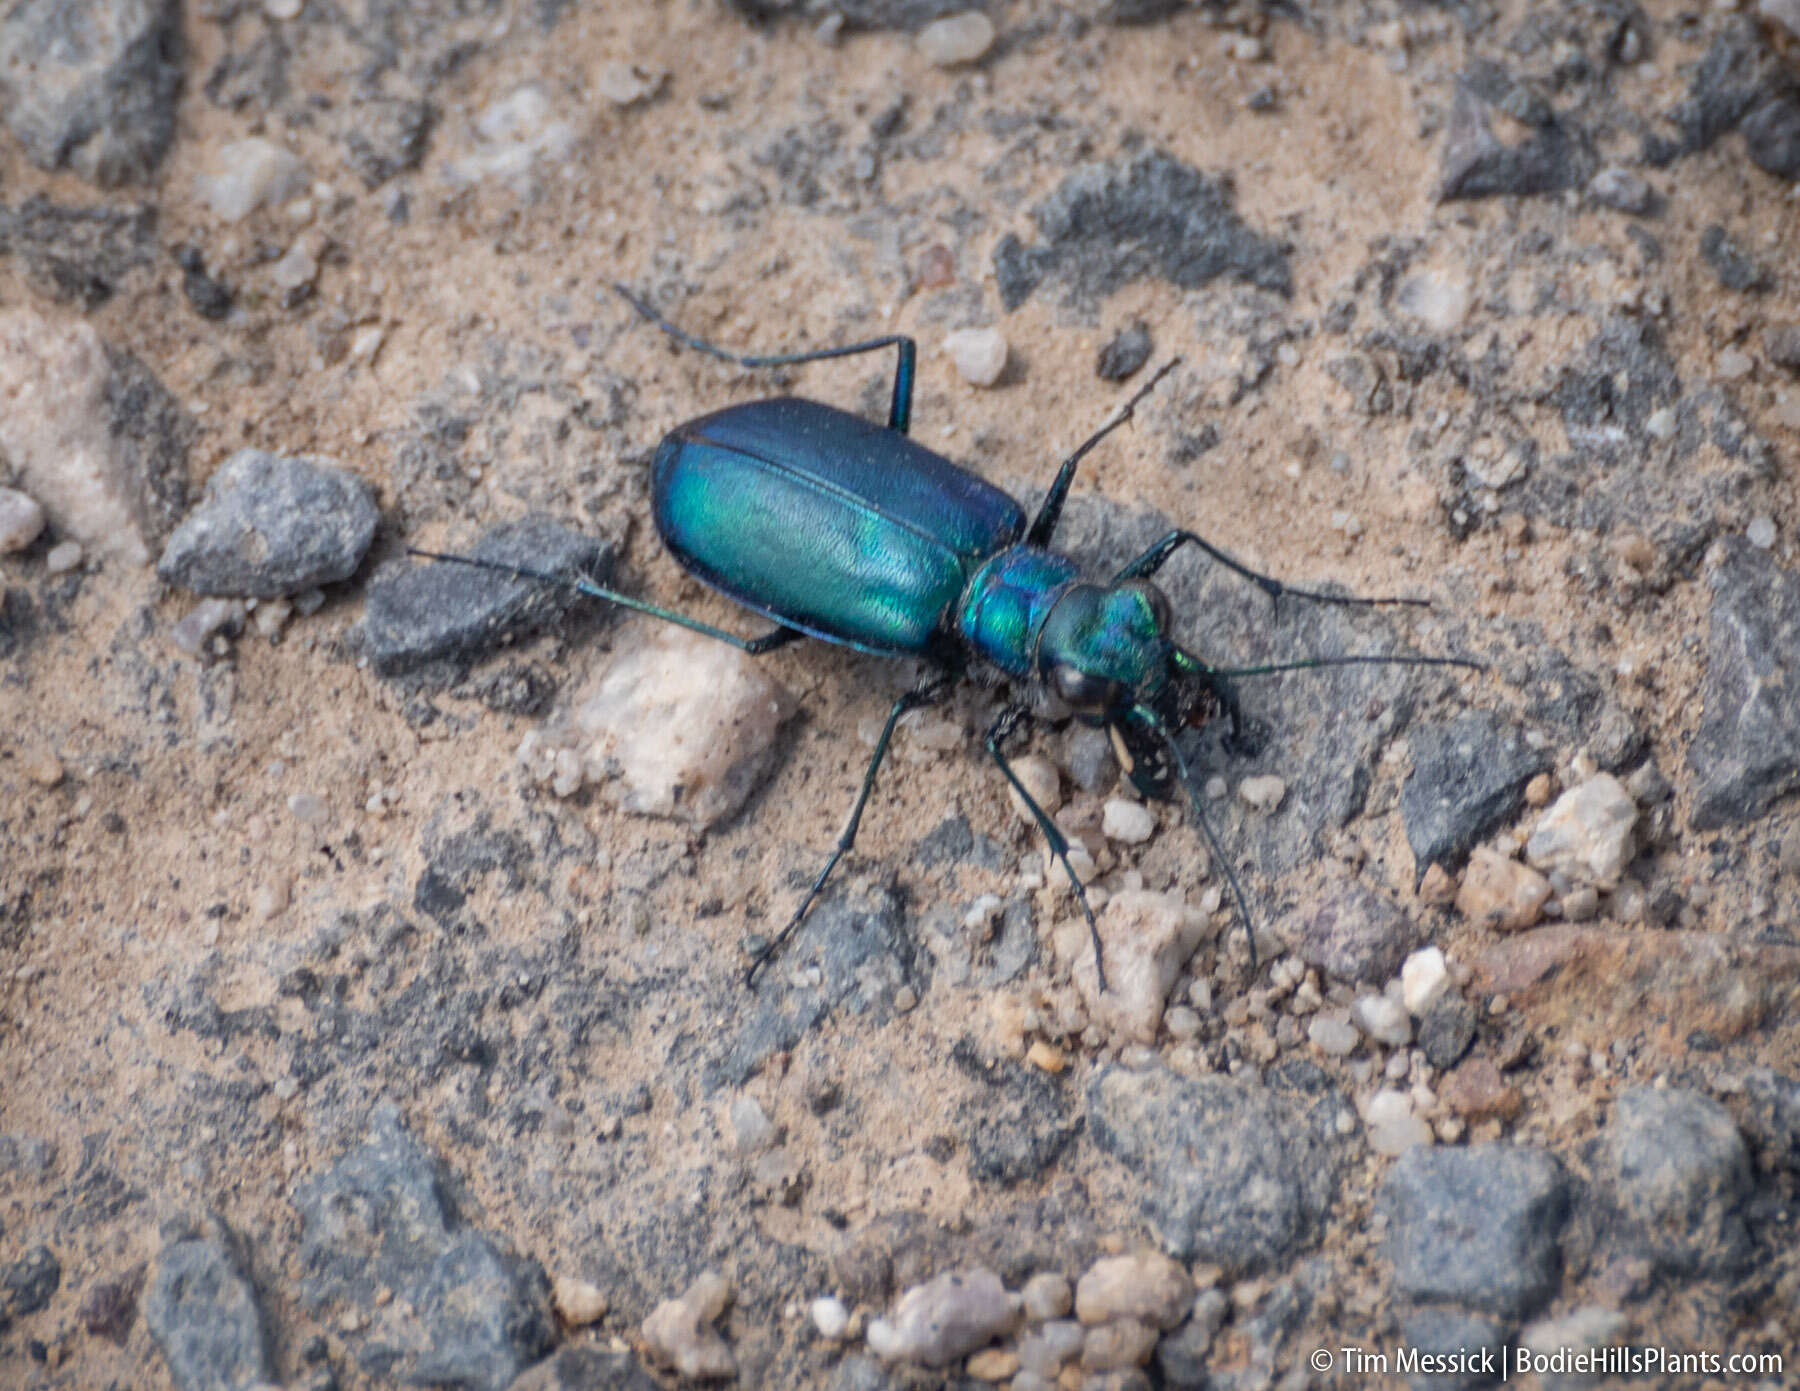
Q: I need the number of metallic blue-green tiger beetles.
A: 1